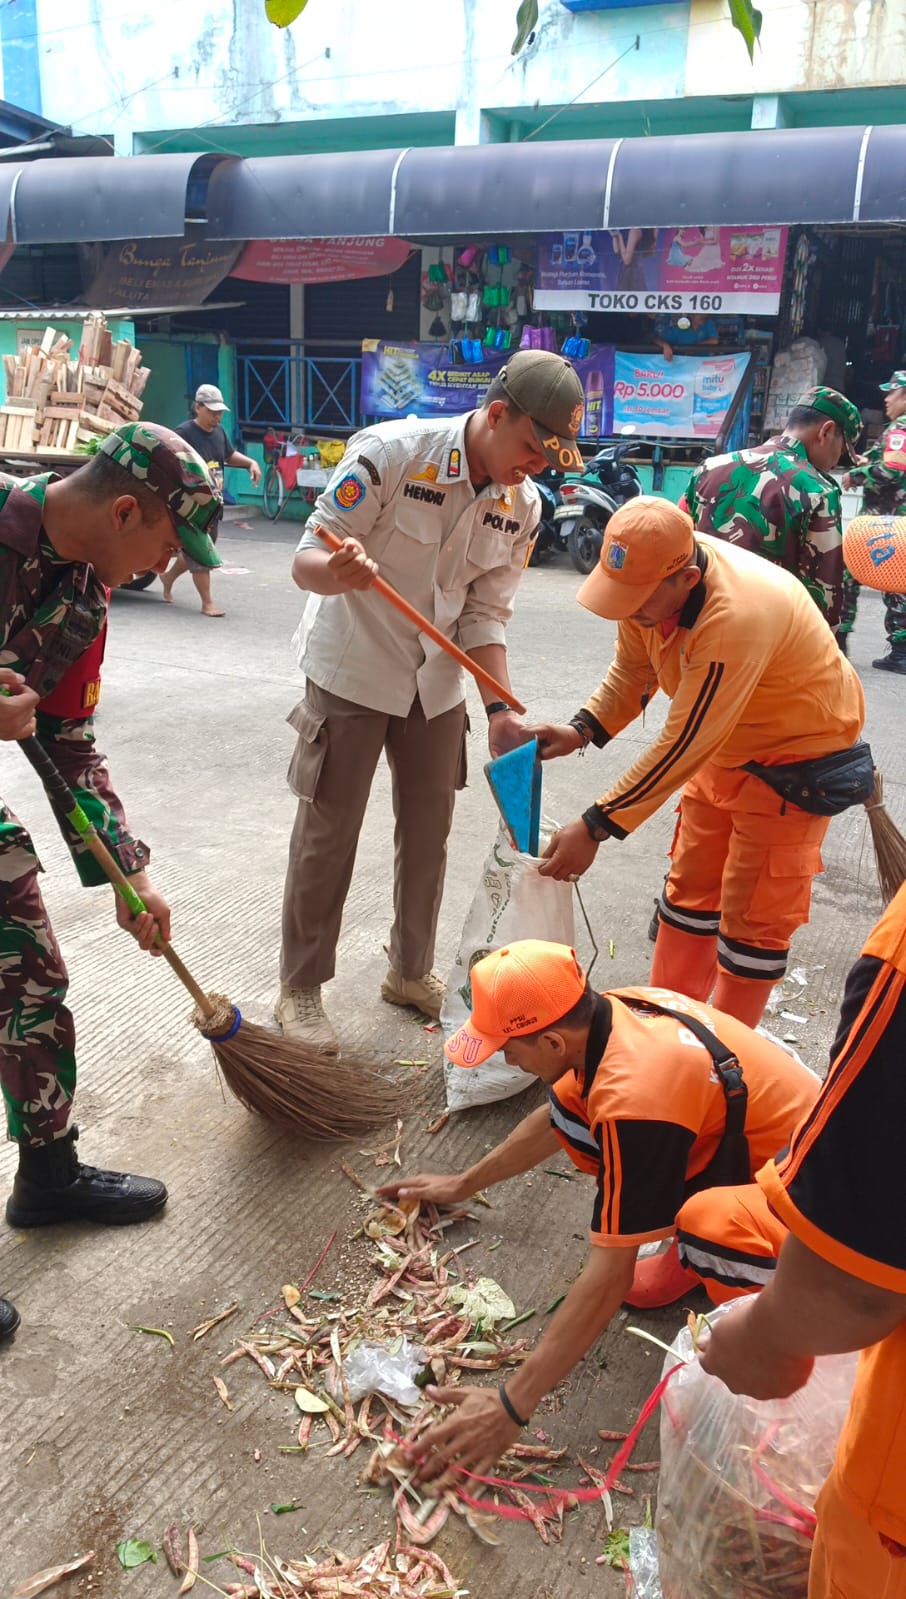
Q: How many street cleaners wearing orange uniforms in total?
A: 3